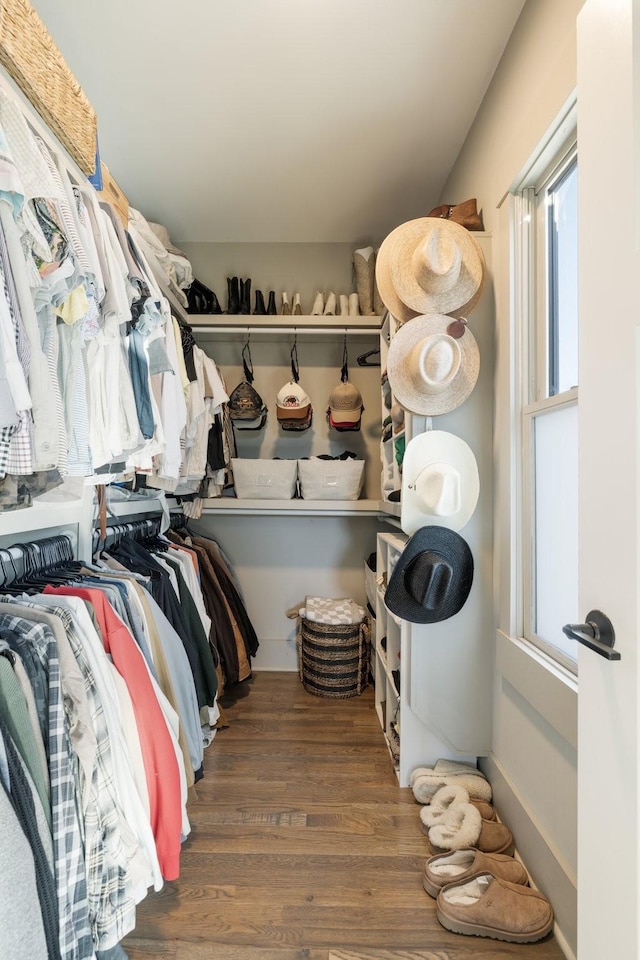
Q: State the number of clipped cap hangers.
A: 3